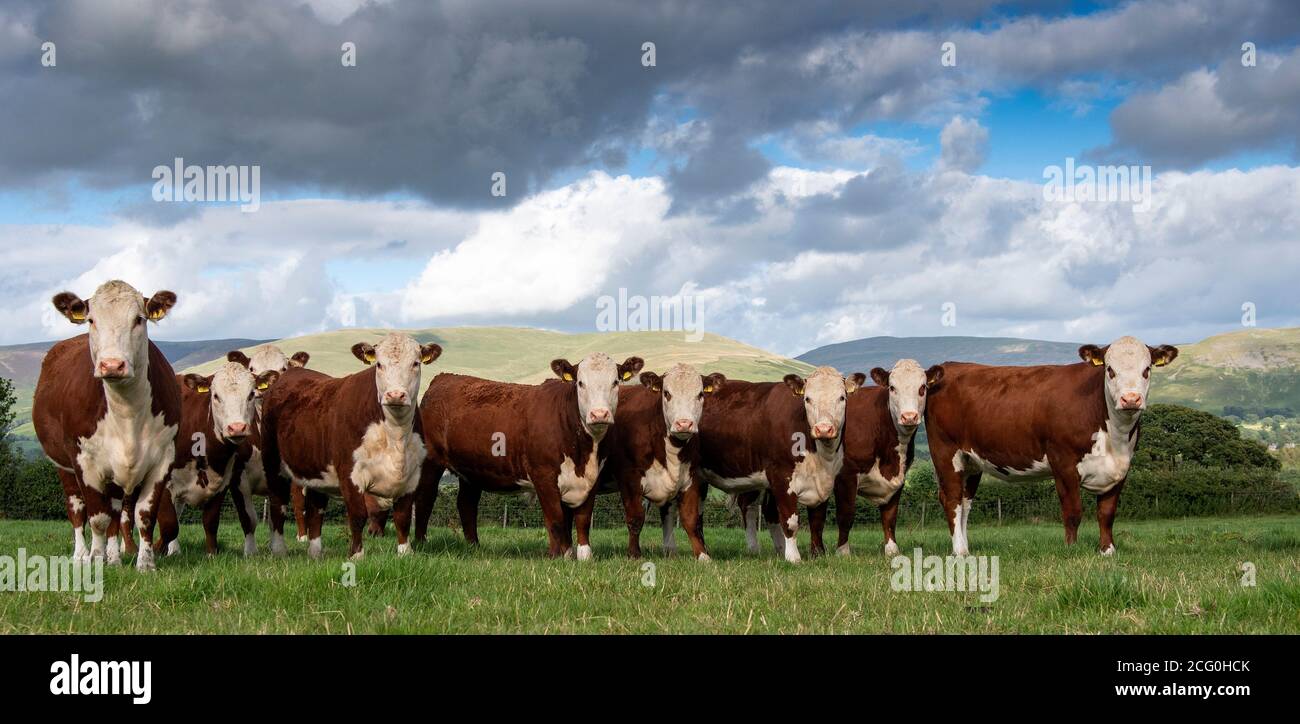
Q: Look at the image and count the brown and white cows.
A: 9